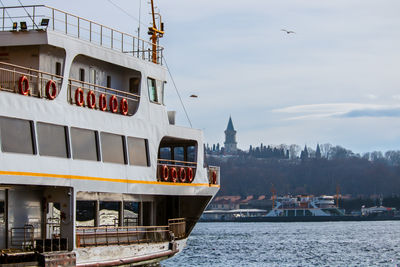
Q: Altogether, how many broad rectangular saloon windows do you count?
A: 5